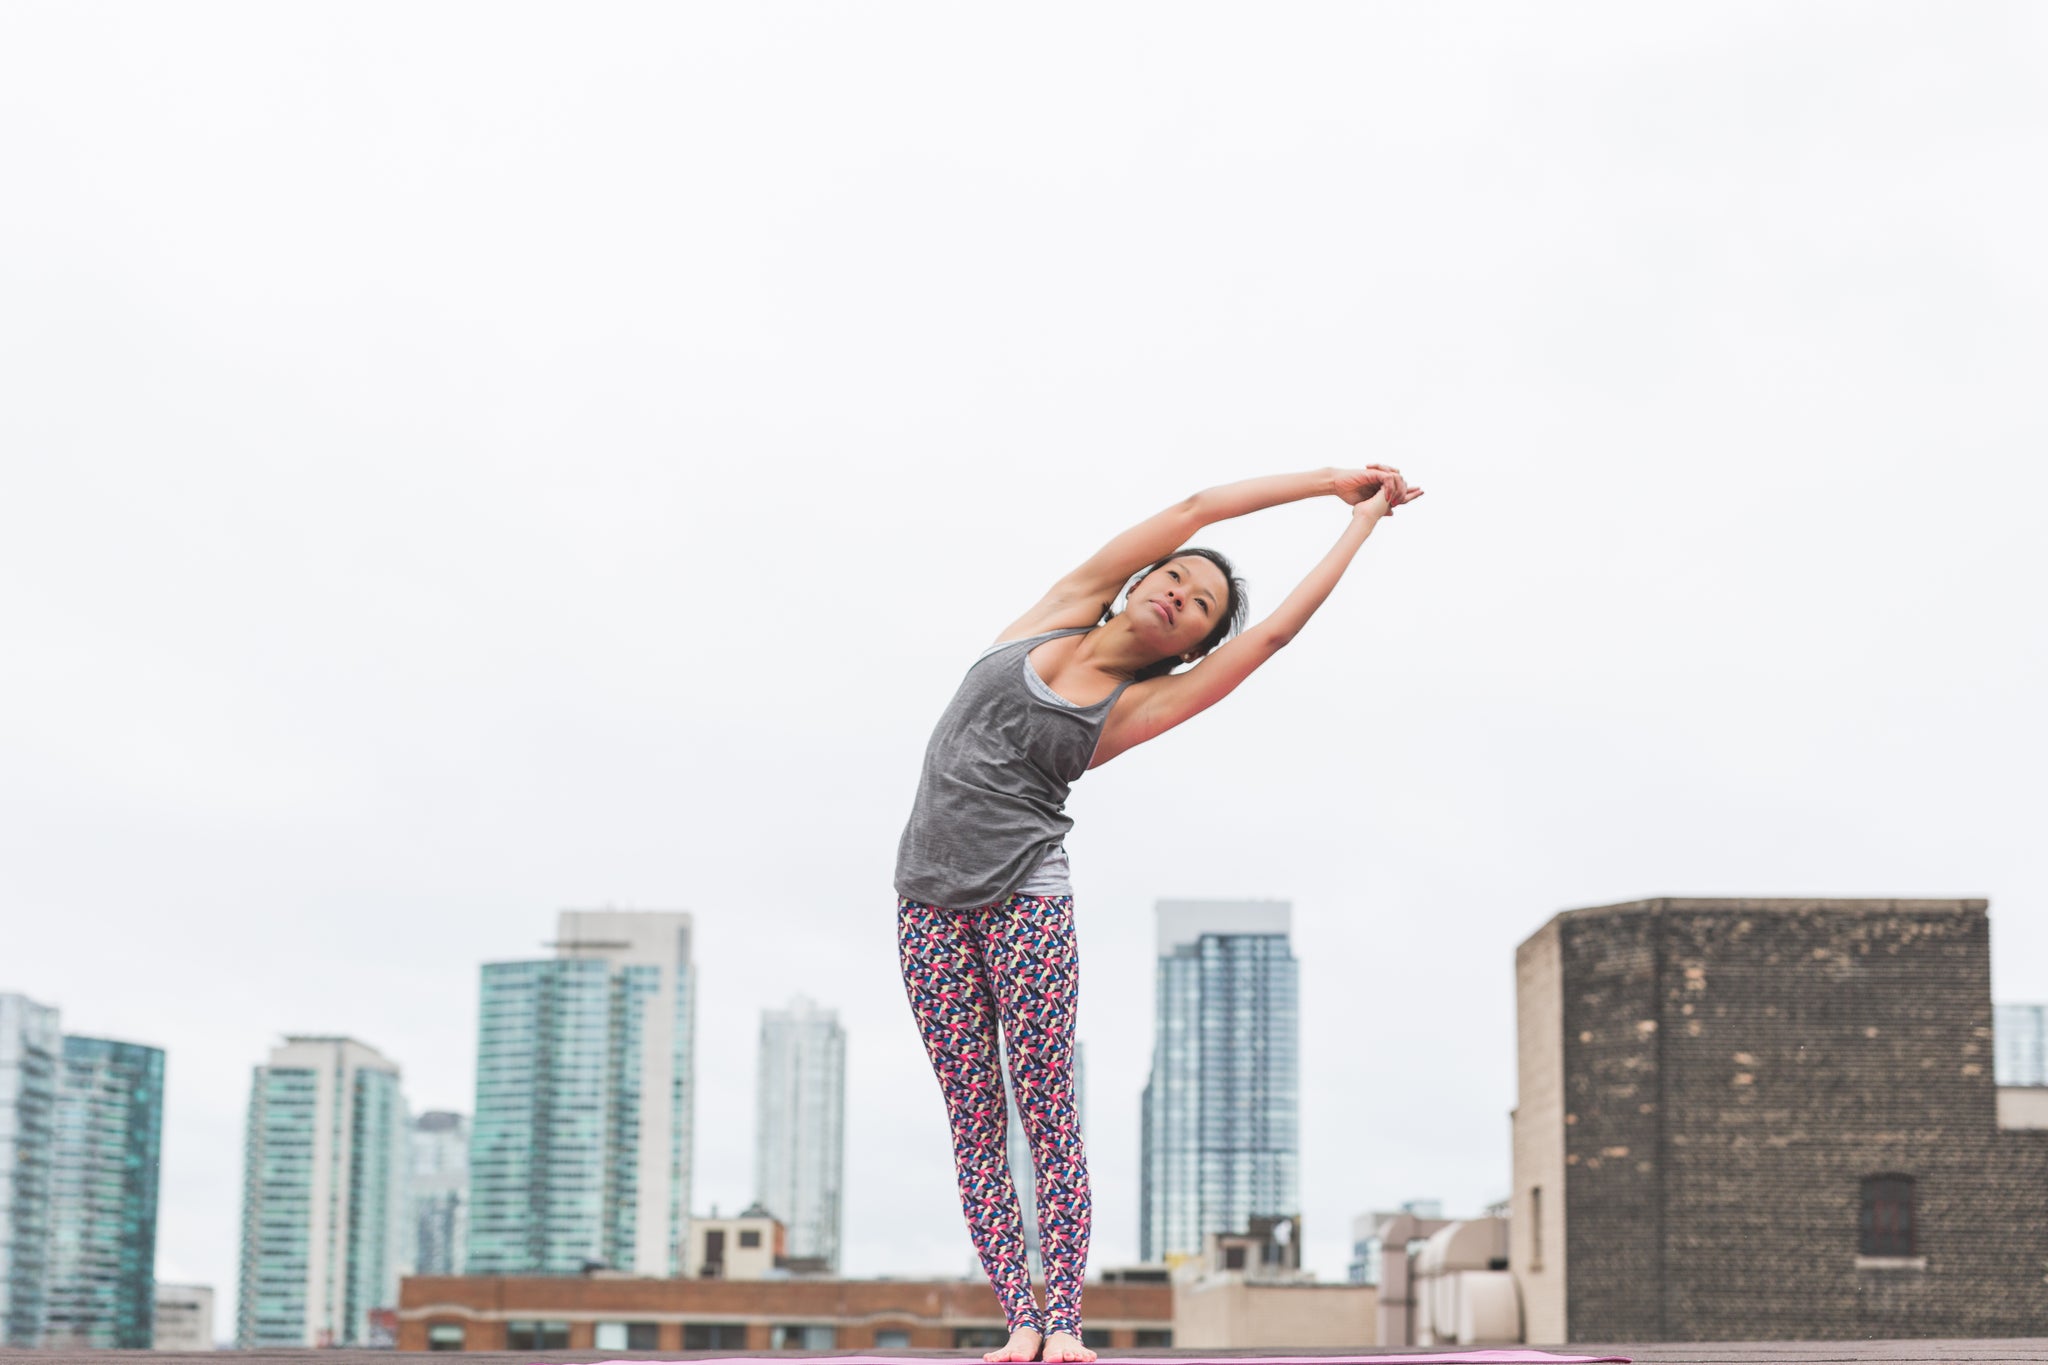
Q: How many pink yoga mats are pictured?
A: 1